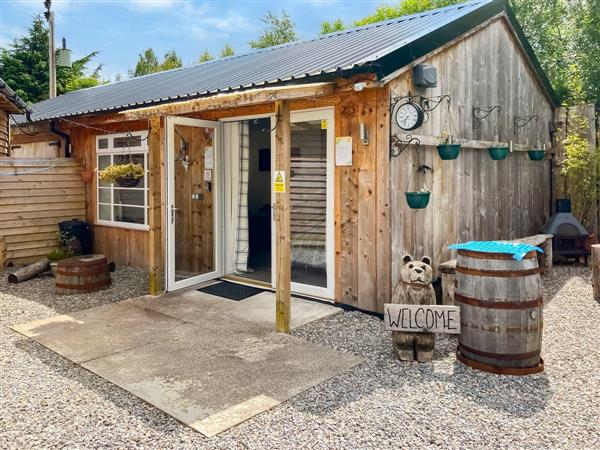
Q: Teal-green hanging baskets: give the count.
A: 4